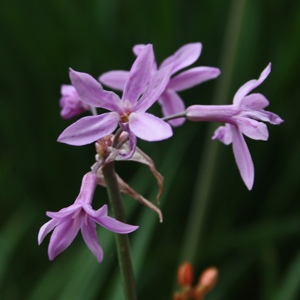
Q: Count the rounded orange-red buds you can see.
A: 2